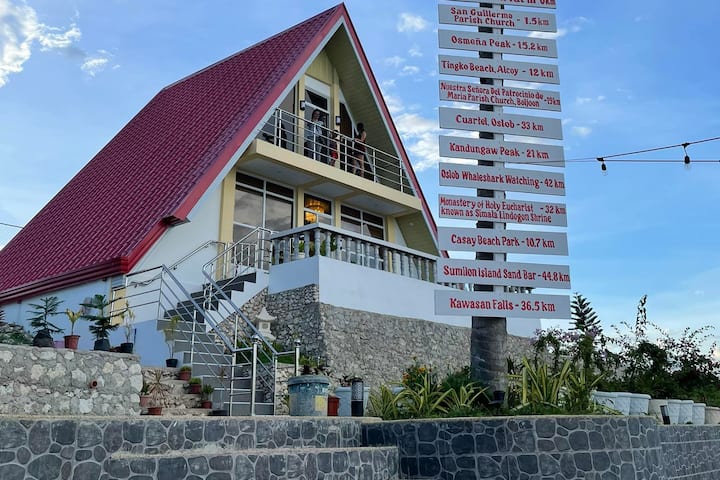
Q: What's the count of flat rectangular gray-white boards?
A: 12